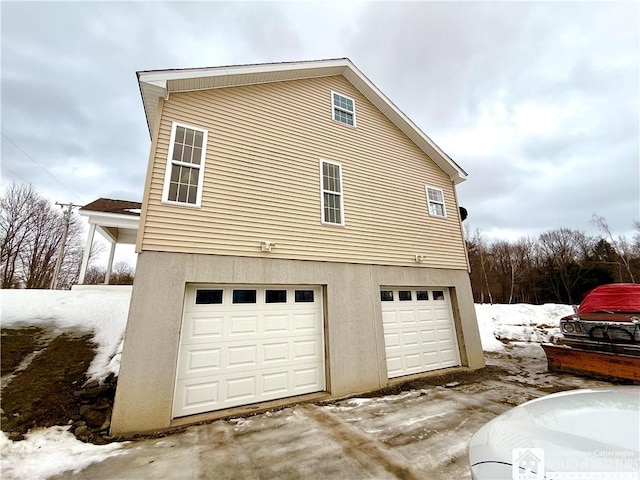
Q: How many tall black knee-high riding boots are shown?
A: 0